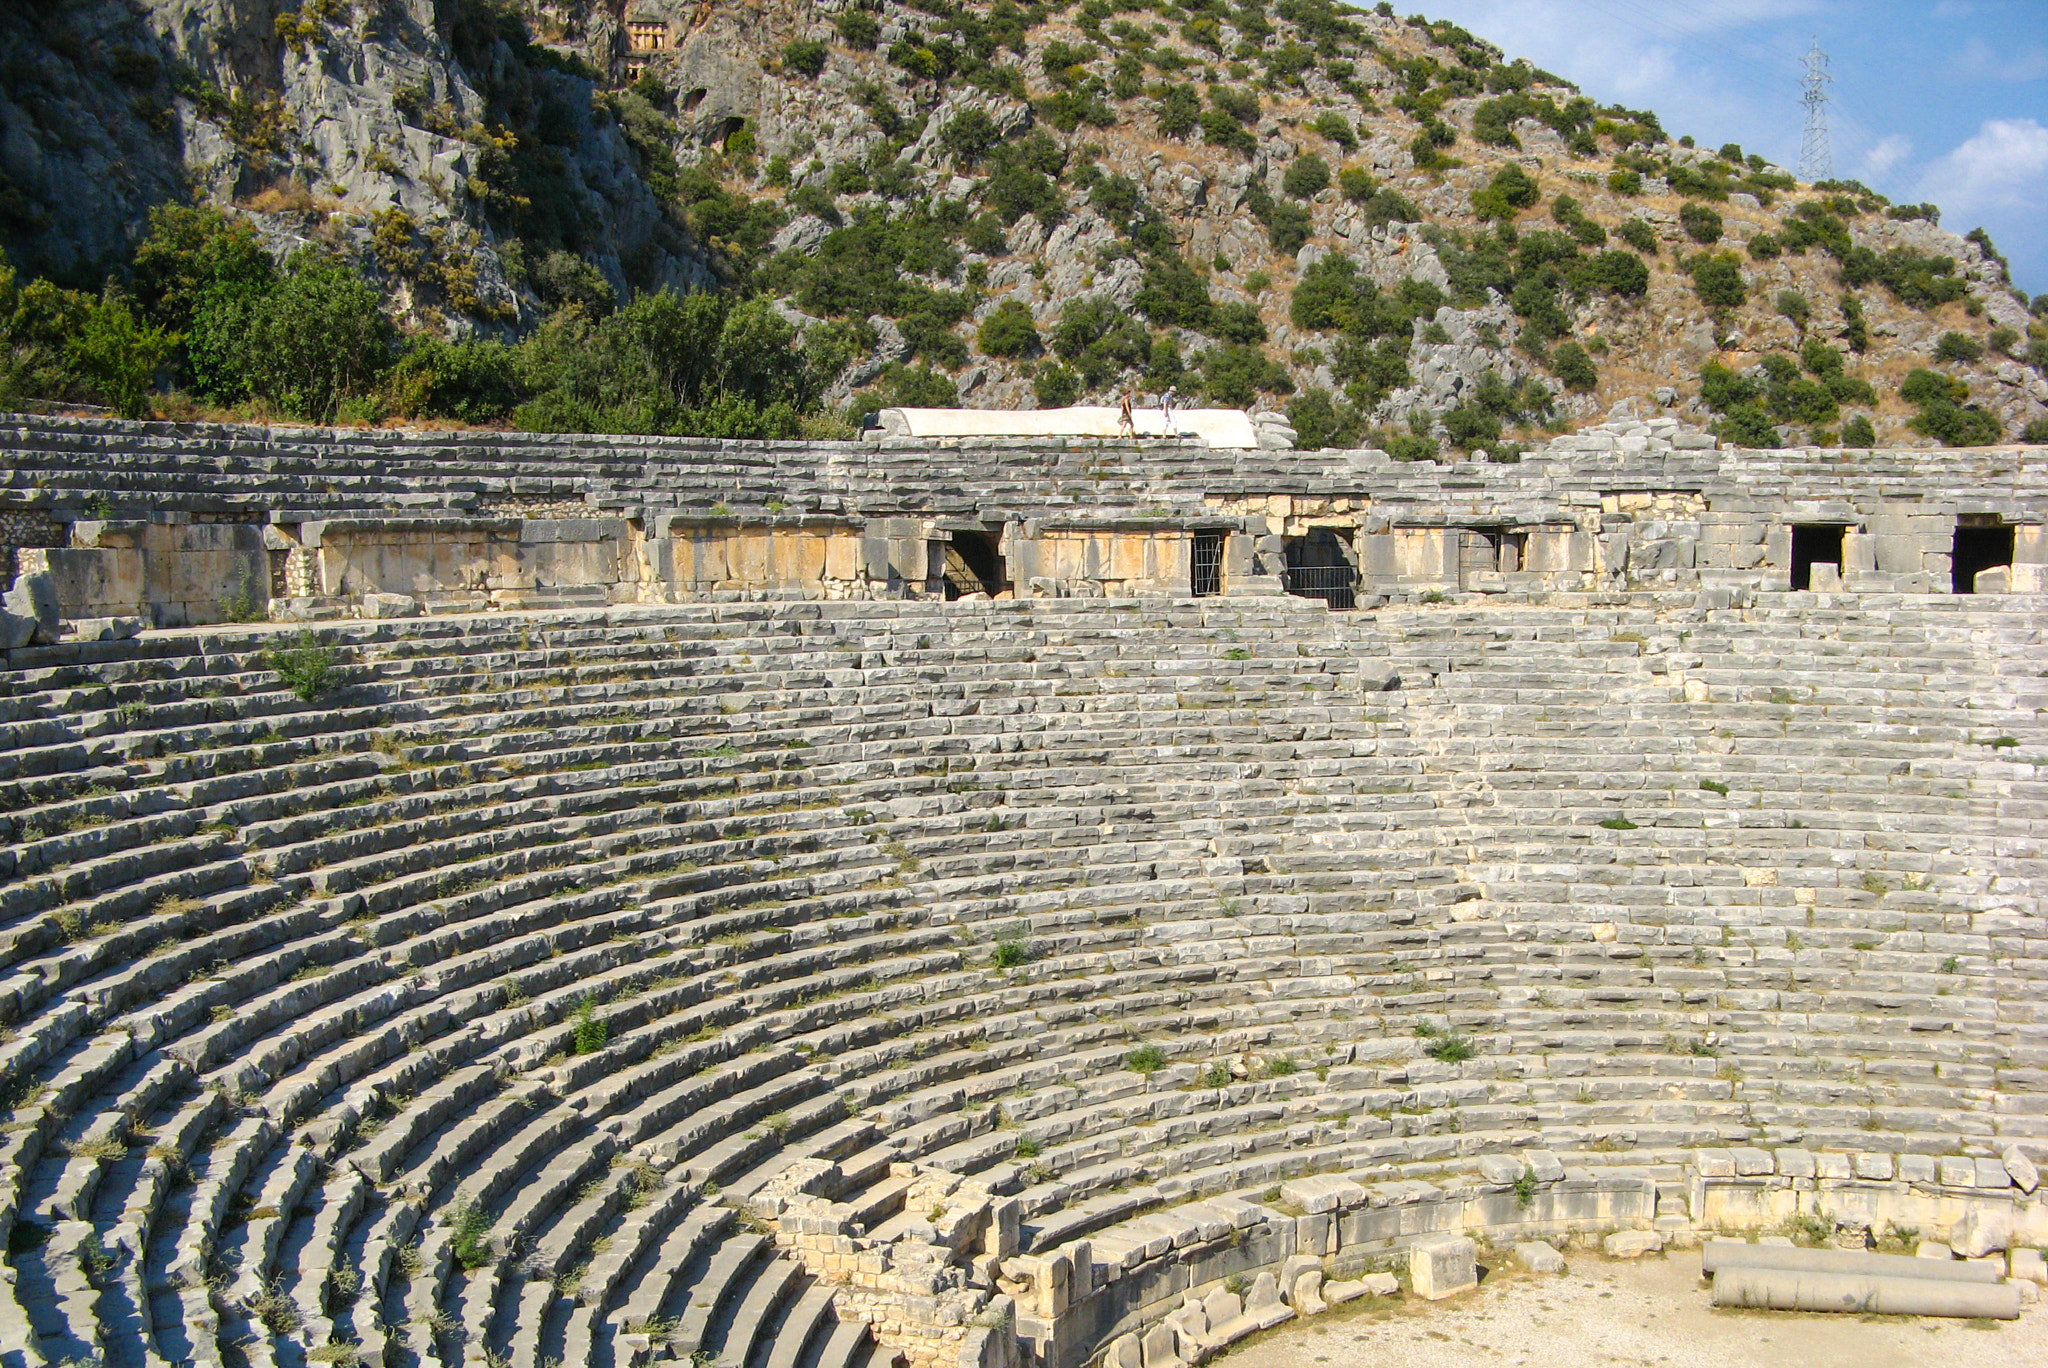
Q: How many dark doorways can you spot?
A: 5